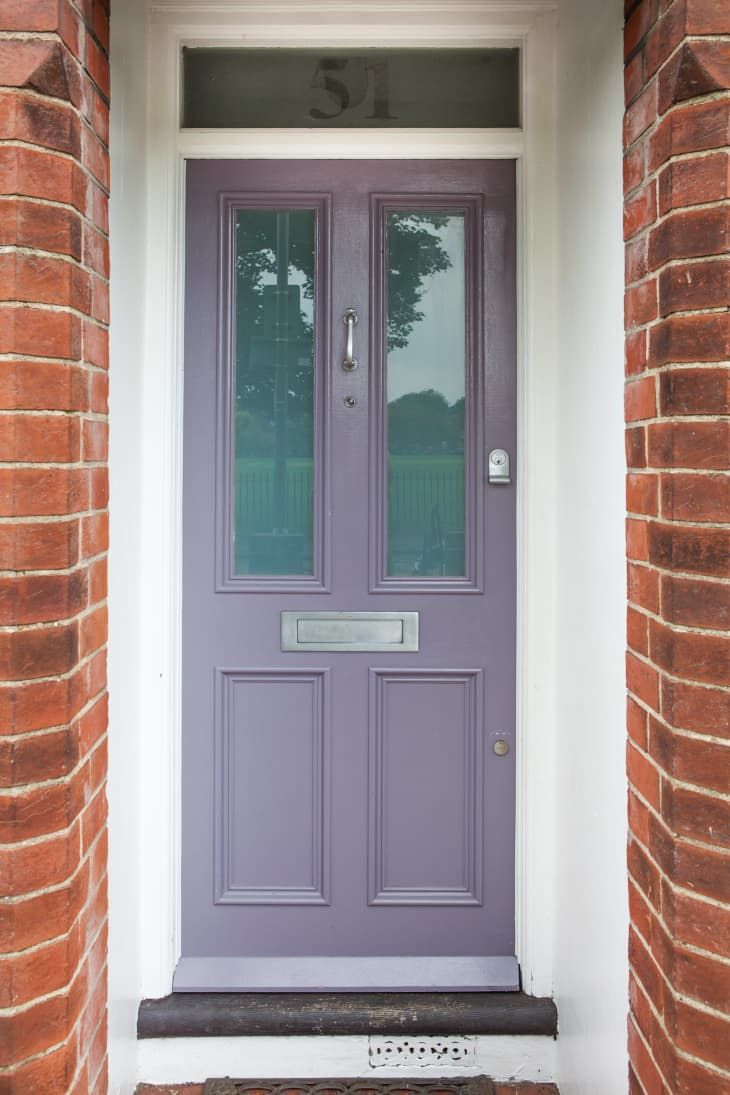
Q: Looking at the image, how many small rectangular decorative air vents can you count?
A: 1